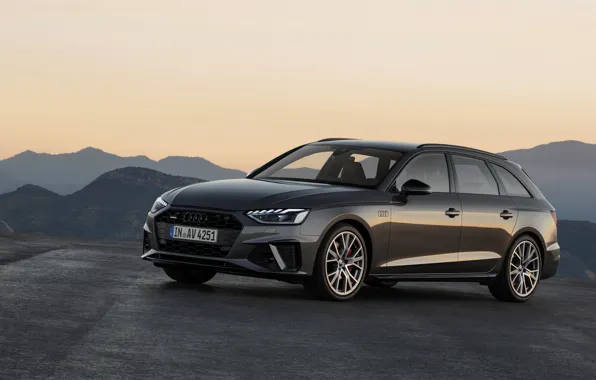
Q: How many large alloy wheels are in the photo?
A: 2